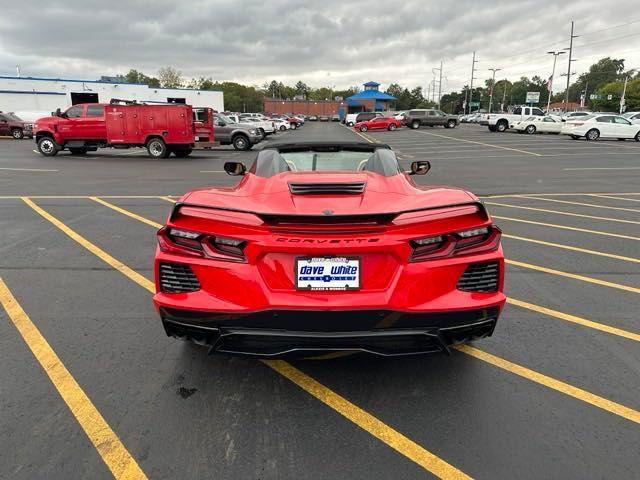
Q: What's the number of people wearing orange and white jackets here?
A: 0